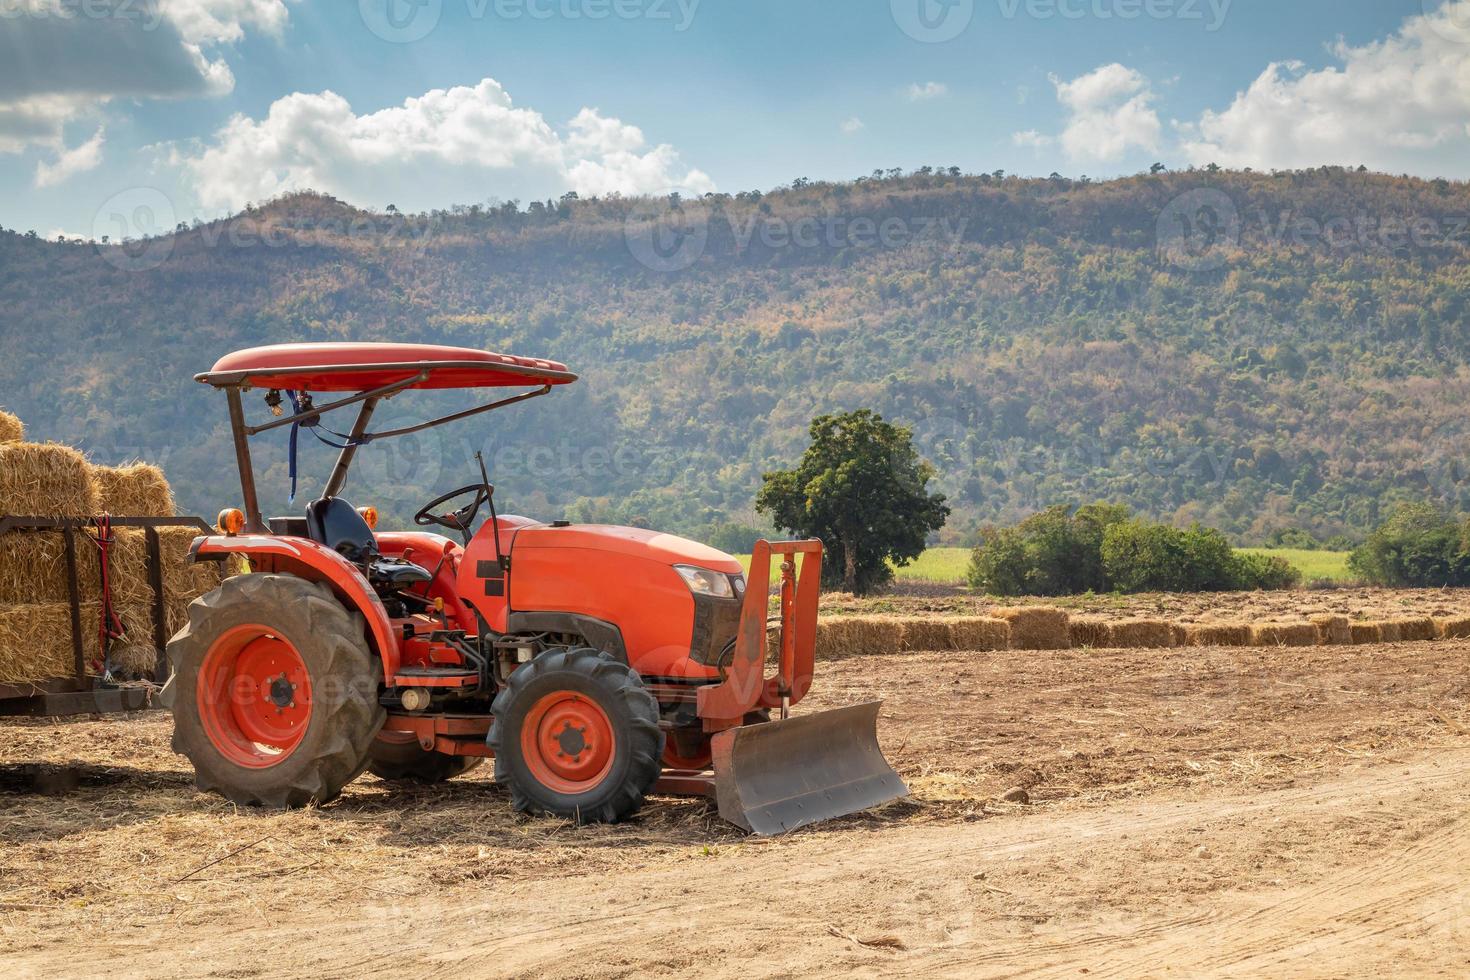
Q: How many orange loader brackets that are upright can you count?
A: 2